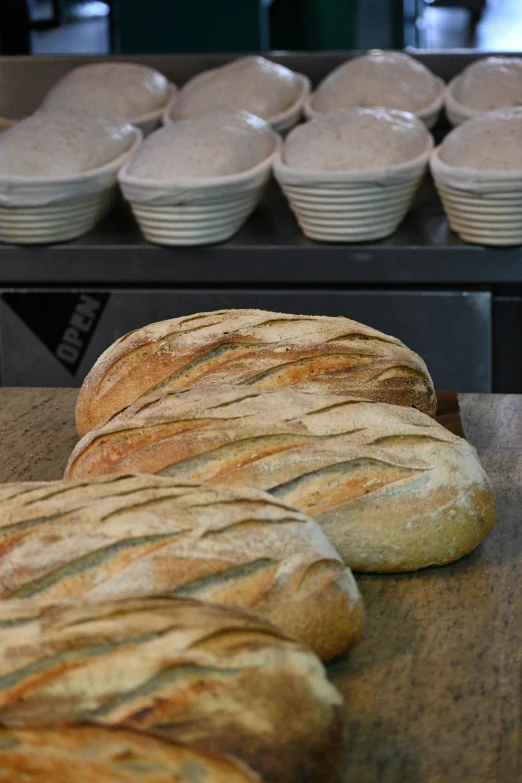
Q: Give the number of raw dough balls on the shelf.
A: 8